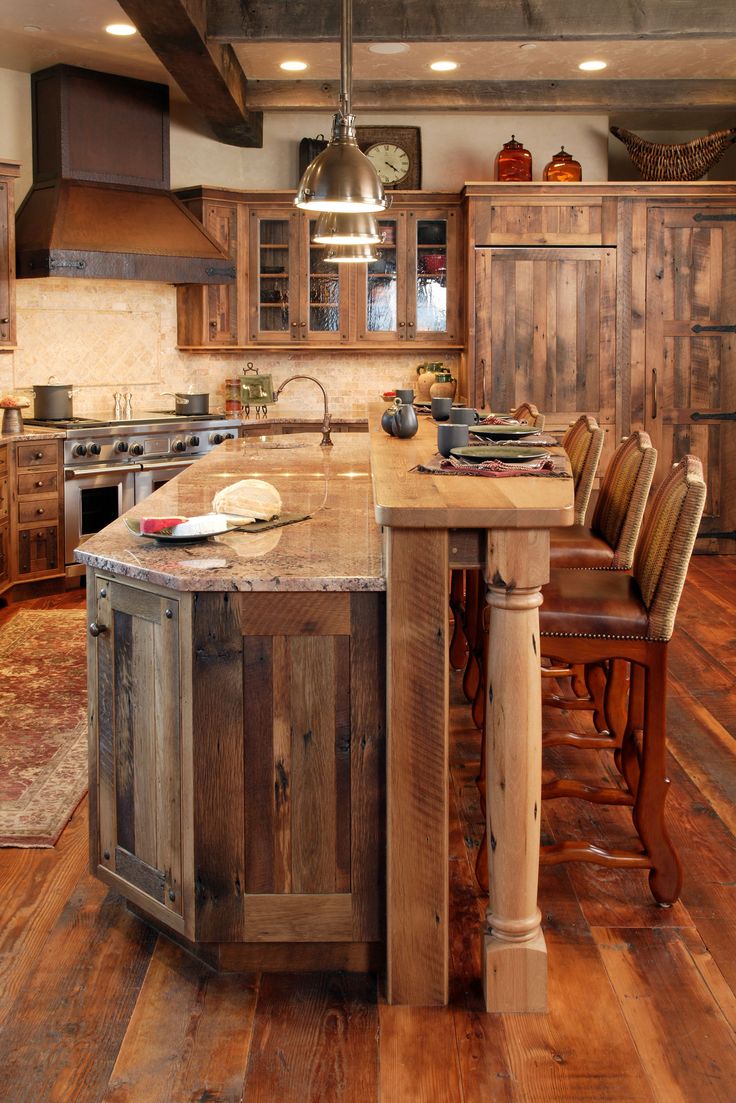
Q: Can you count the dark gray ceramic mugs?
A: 4